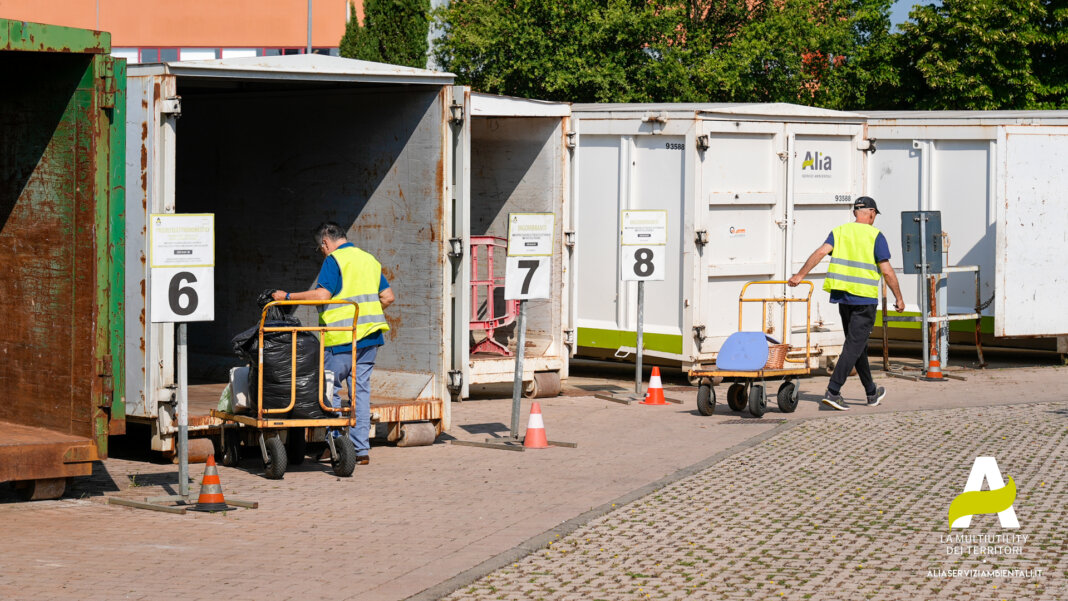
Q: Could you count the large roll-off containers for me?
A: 5